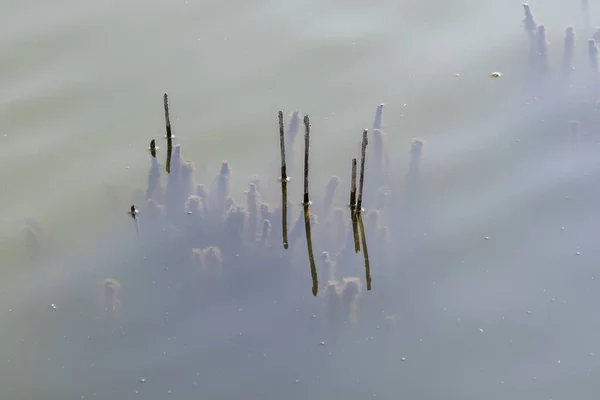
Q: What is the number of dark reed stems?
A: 7